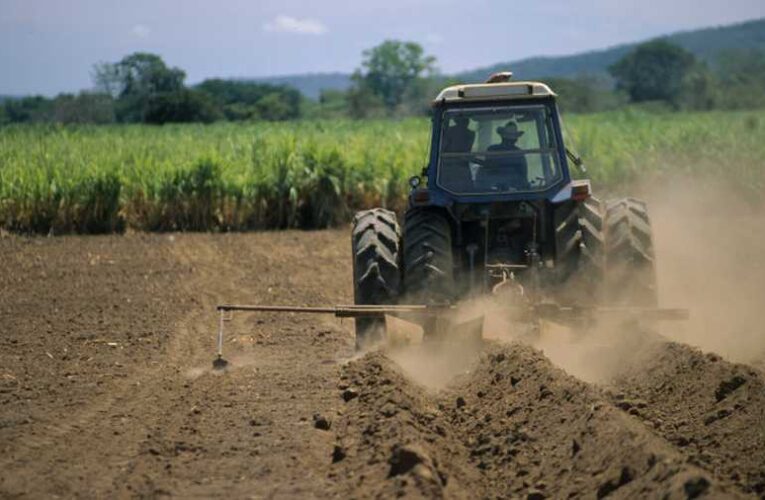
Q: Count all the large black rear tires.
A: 4